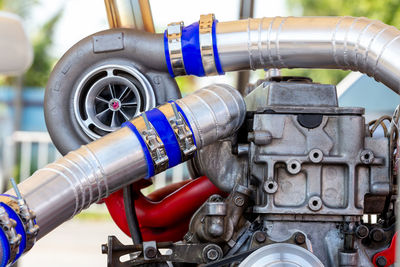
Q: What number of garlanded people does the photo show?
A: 0